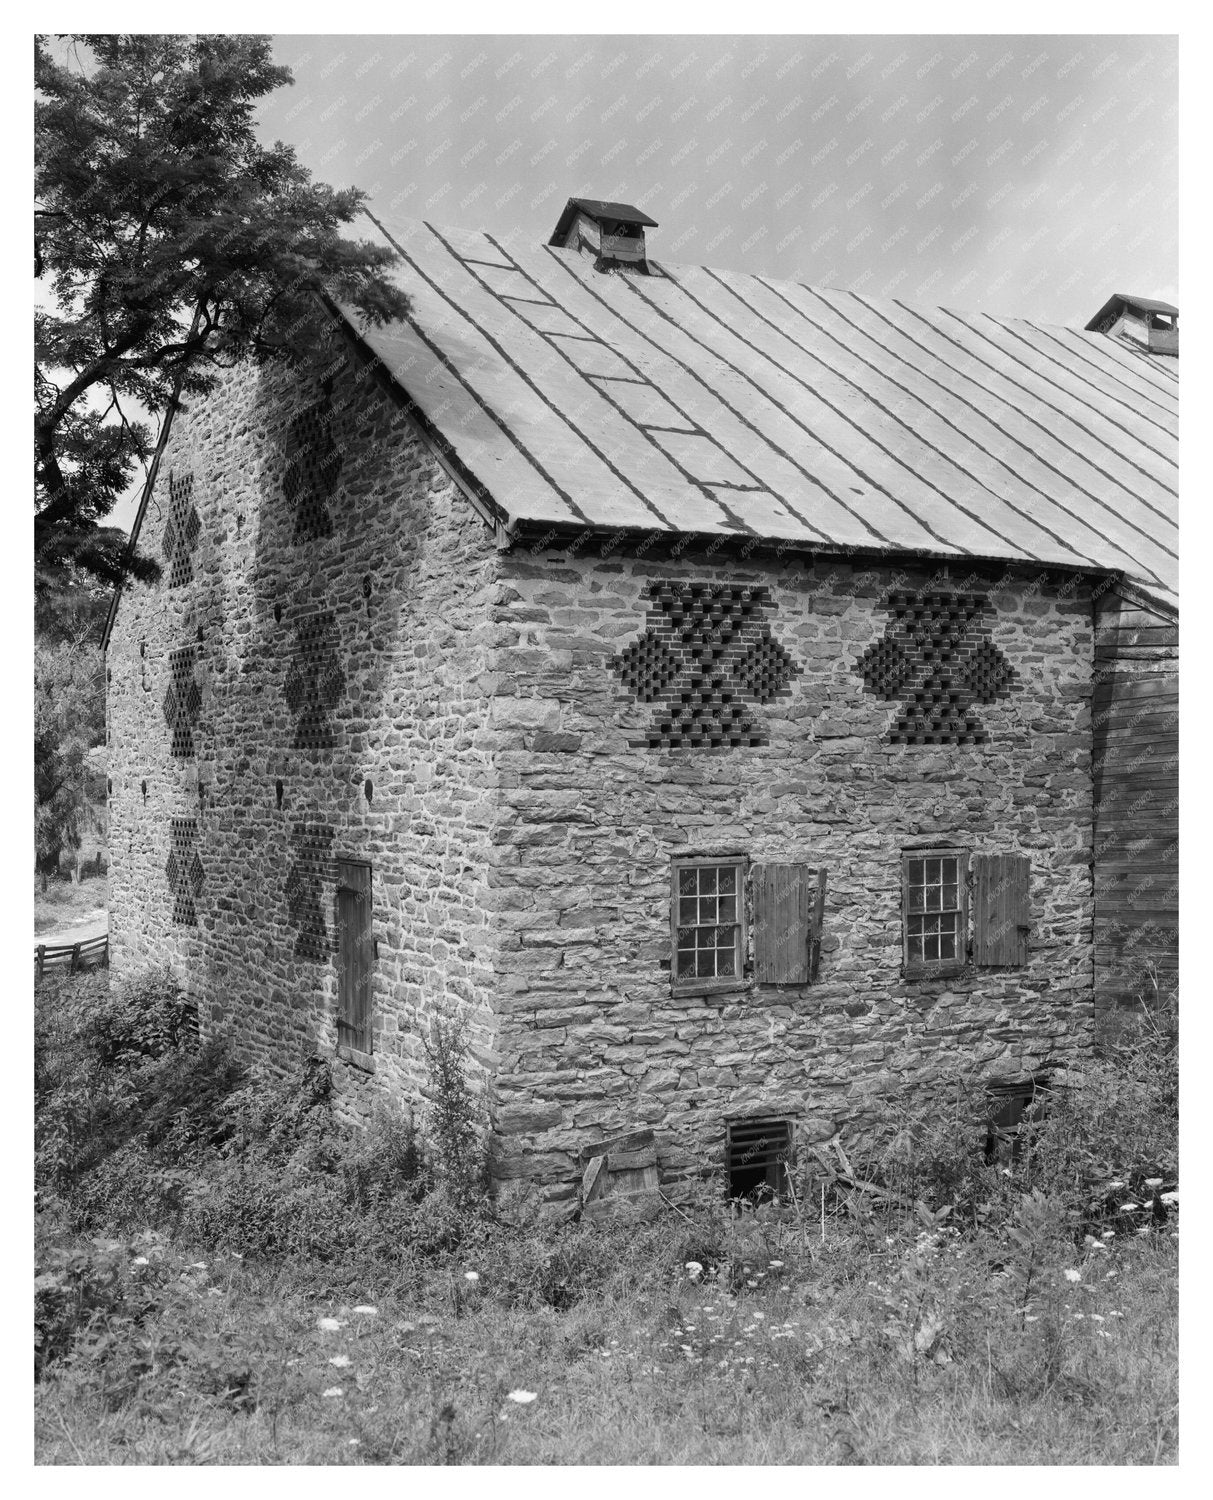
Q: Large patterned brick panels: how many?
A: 8